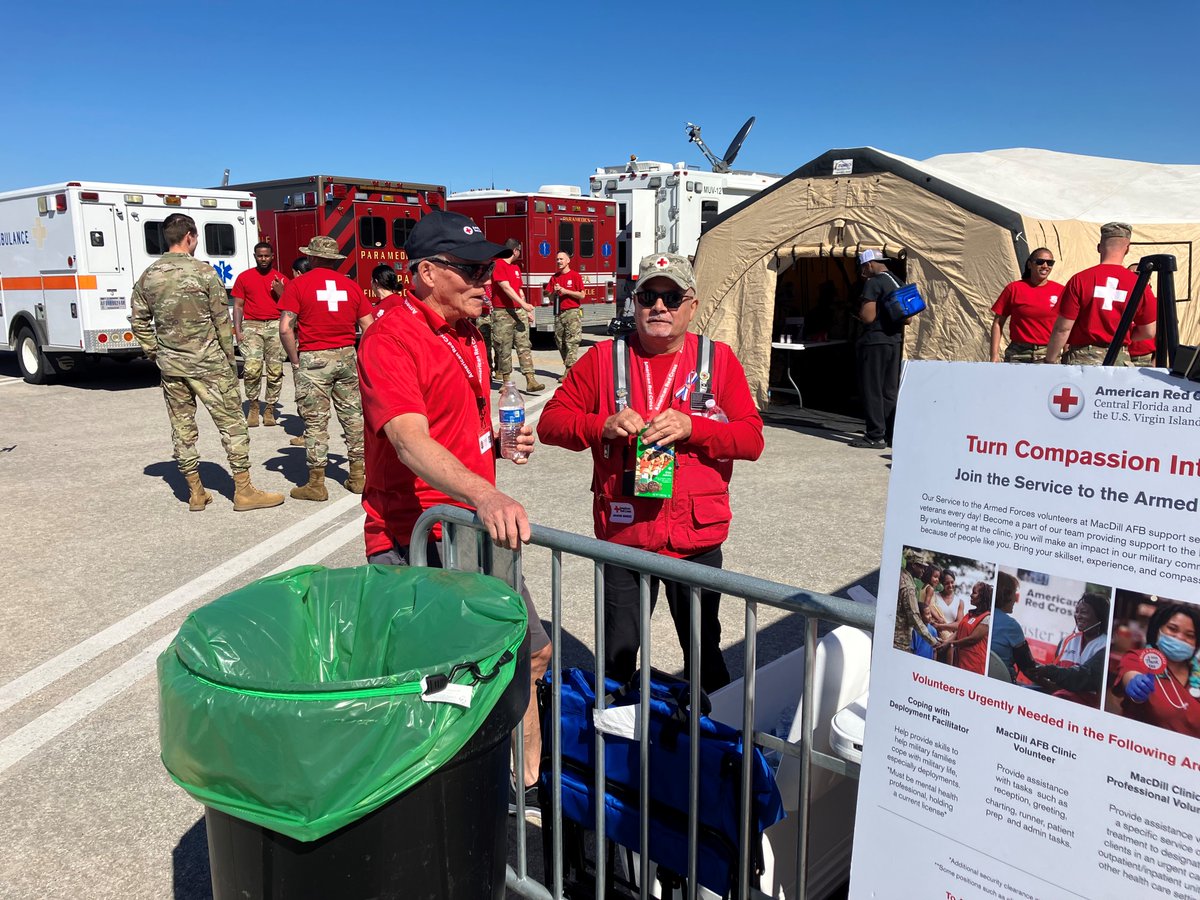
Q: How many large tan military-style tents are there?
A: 1